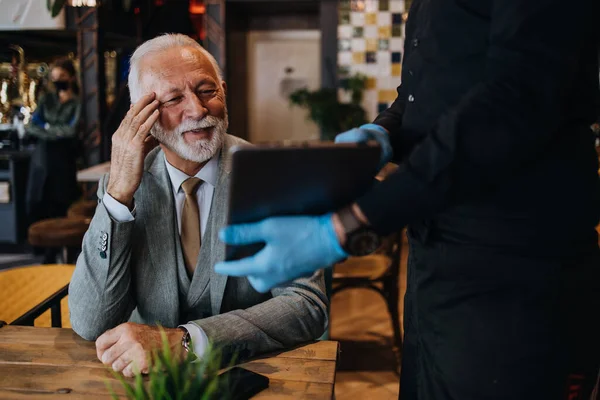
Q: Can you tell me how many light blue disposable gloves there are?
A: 2